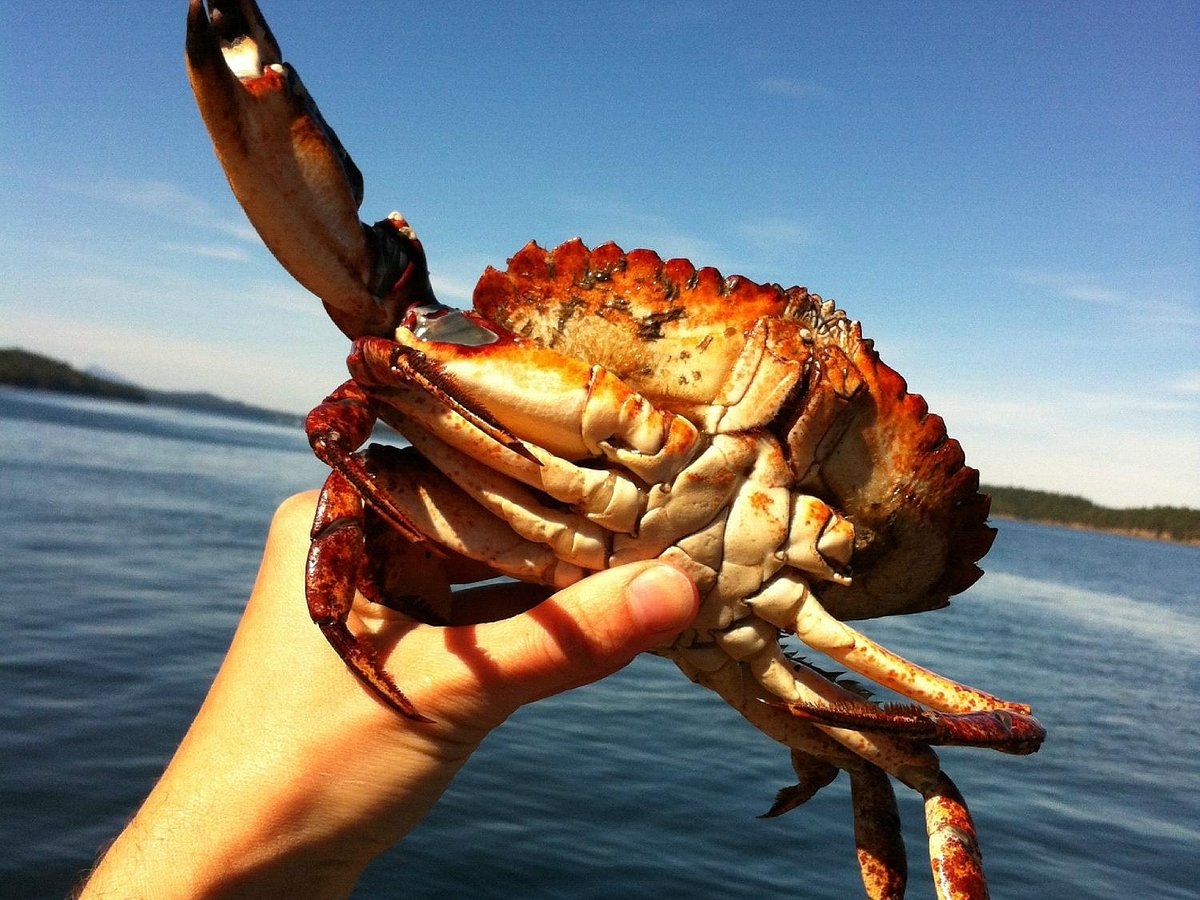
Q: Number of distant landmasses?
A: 2